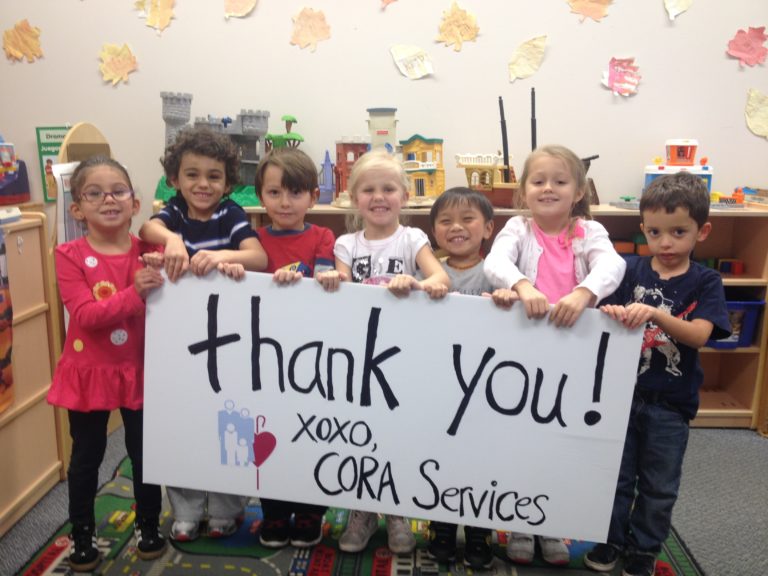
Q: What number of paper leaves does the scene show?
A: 14